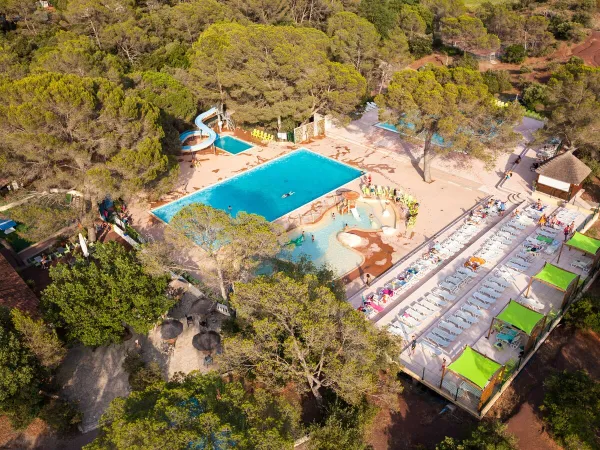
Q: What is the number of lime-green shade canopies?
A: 4